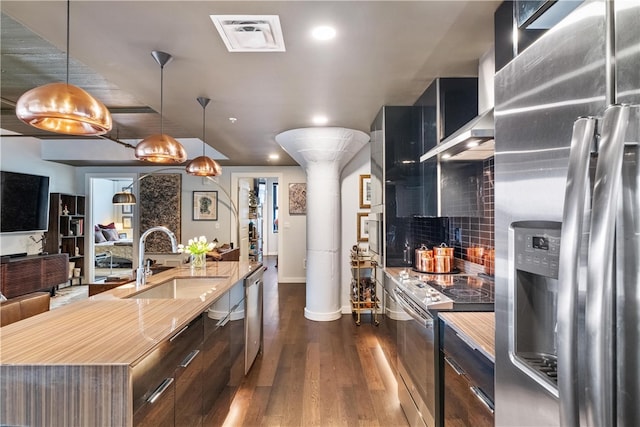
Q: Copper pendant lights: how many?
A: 3